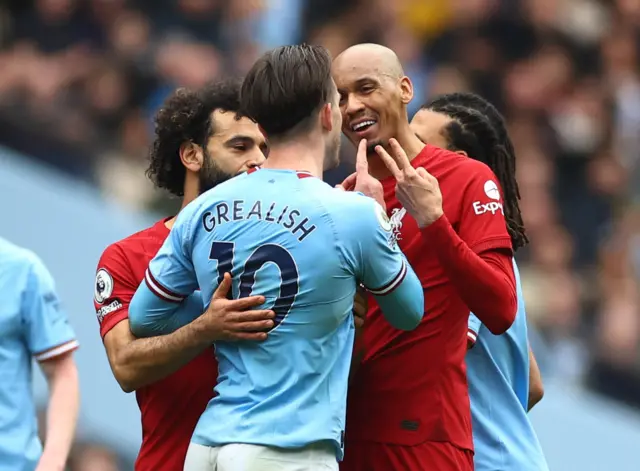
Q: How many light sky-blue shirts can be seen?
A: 3